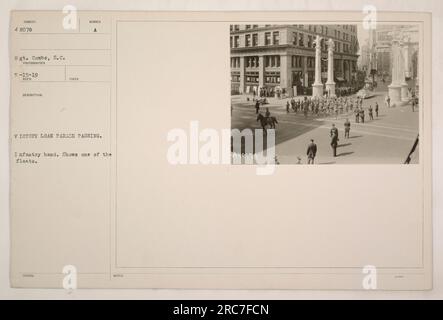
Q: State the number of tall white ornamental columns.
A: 4